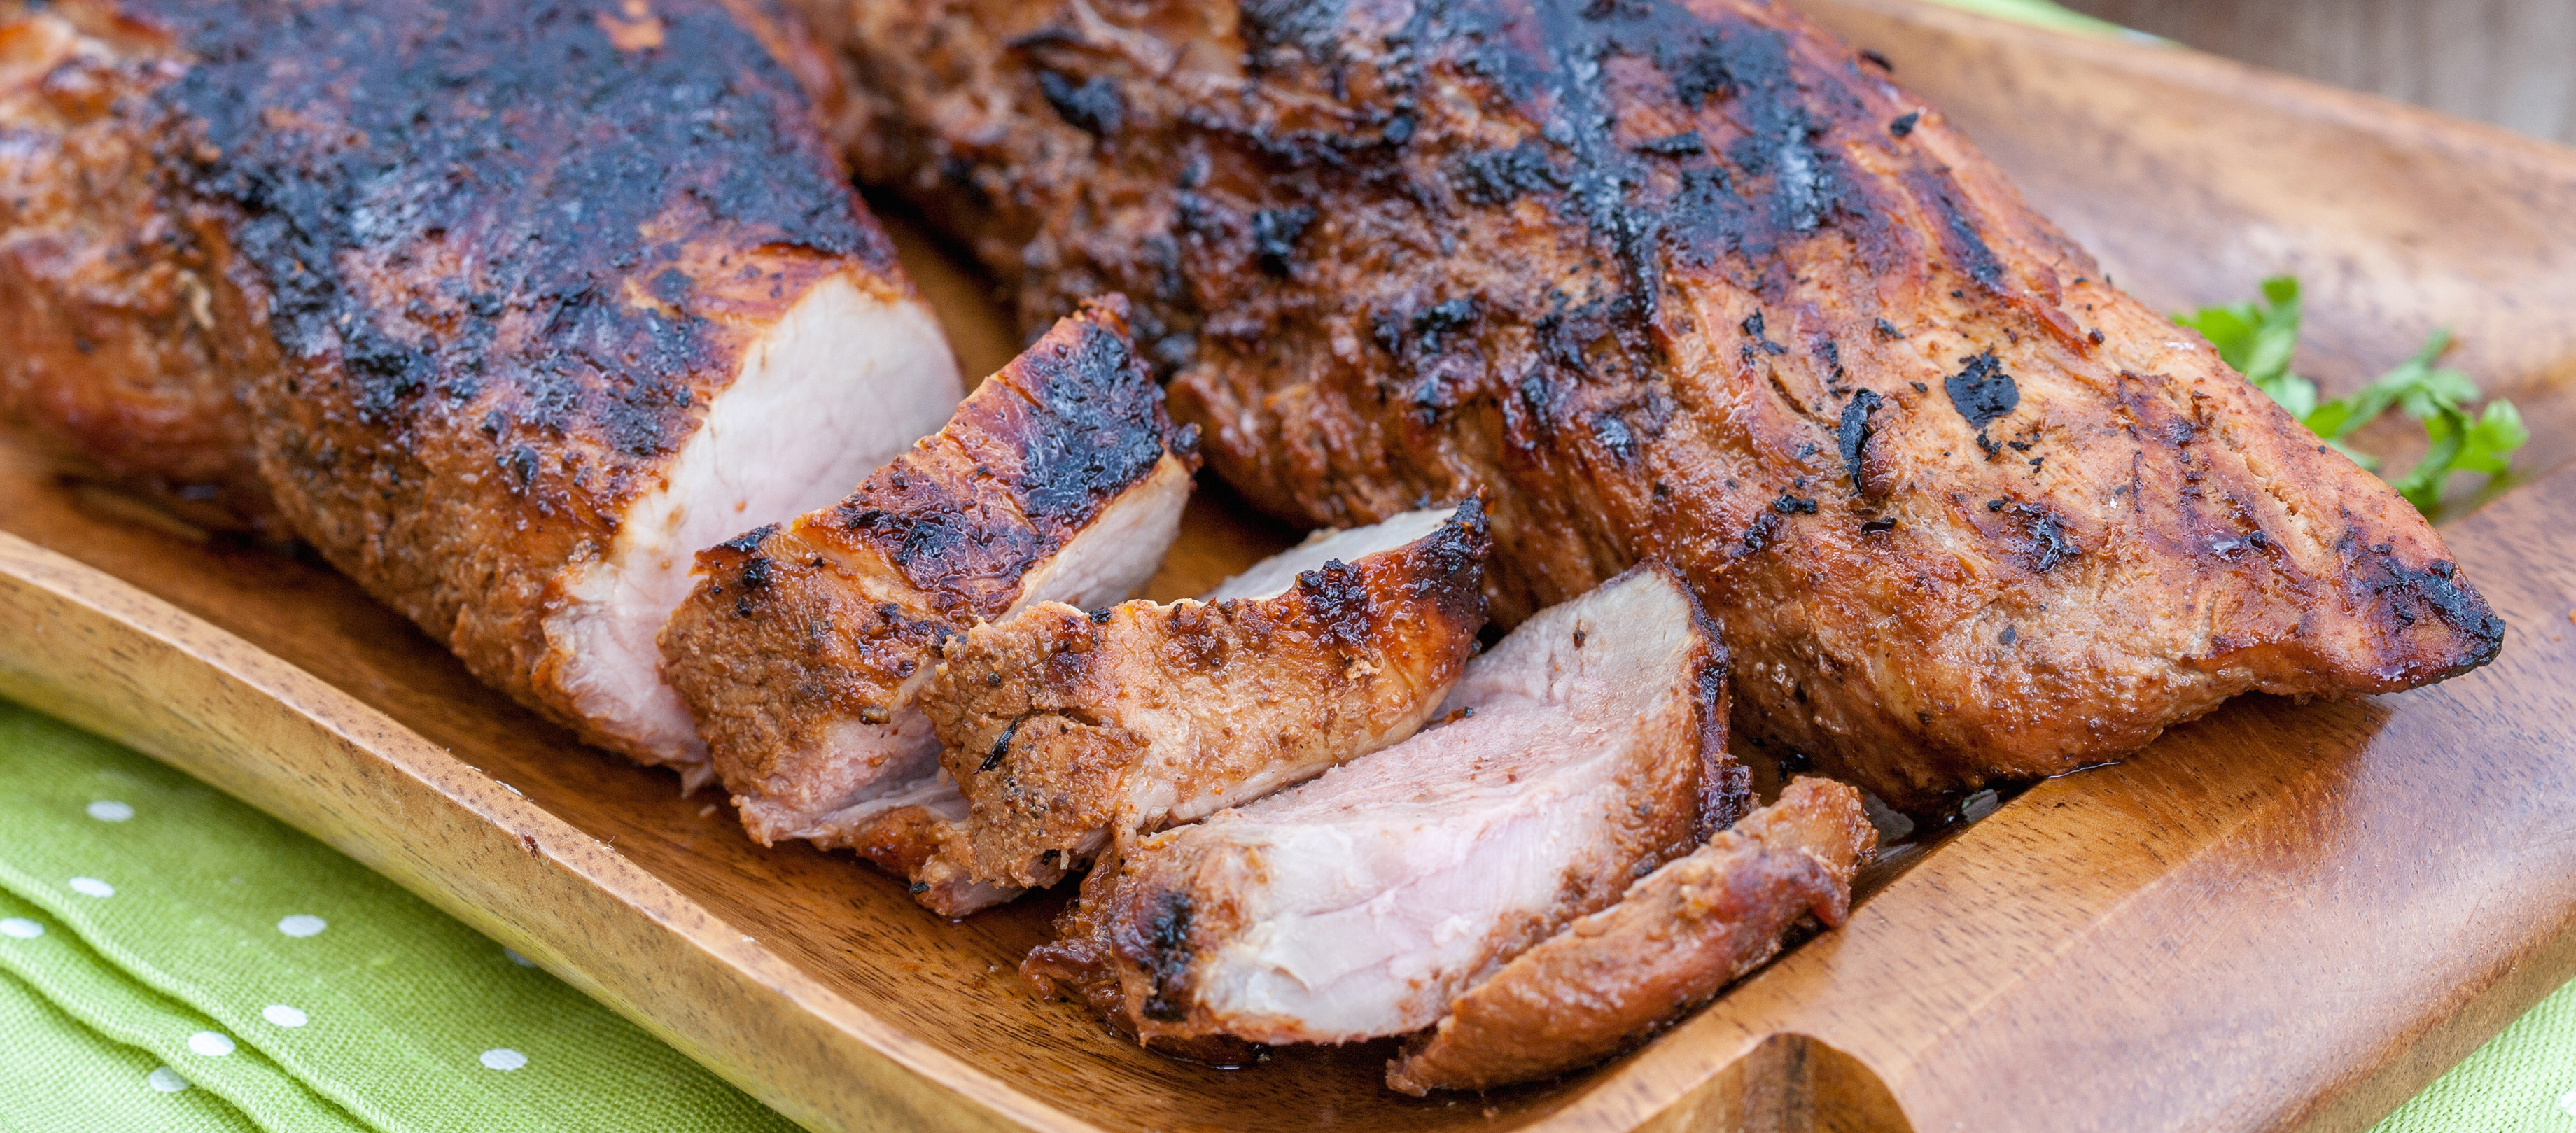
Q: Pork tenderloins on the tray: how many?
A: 2